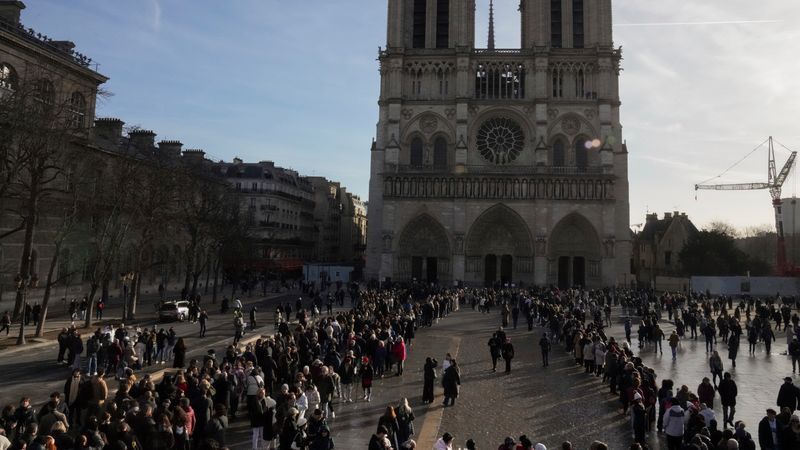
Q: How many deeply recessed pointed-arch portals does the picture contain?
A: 3